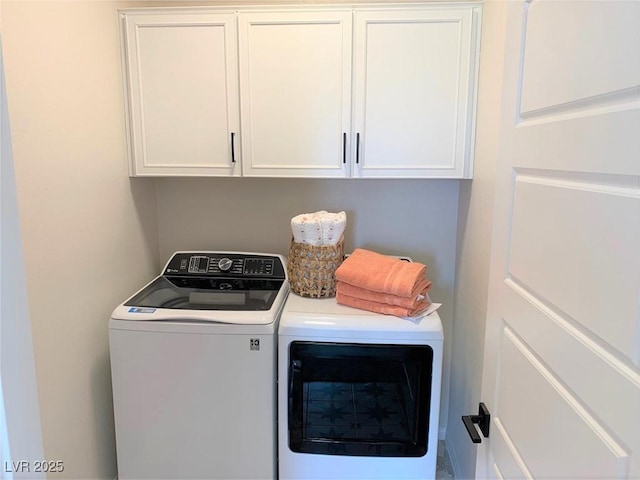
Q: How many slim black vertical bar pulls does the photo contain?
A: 3